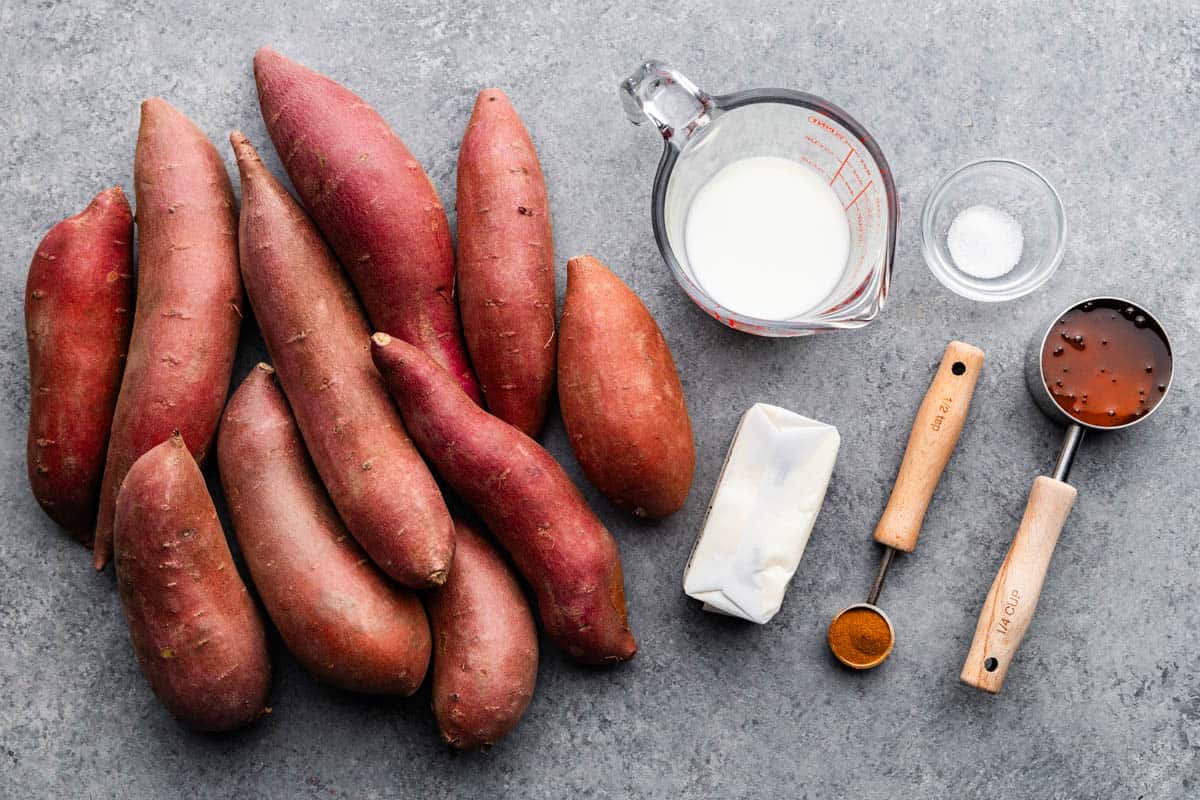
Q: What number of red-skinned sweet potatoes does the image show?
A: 10